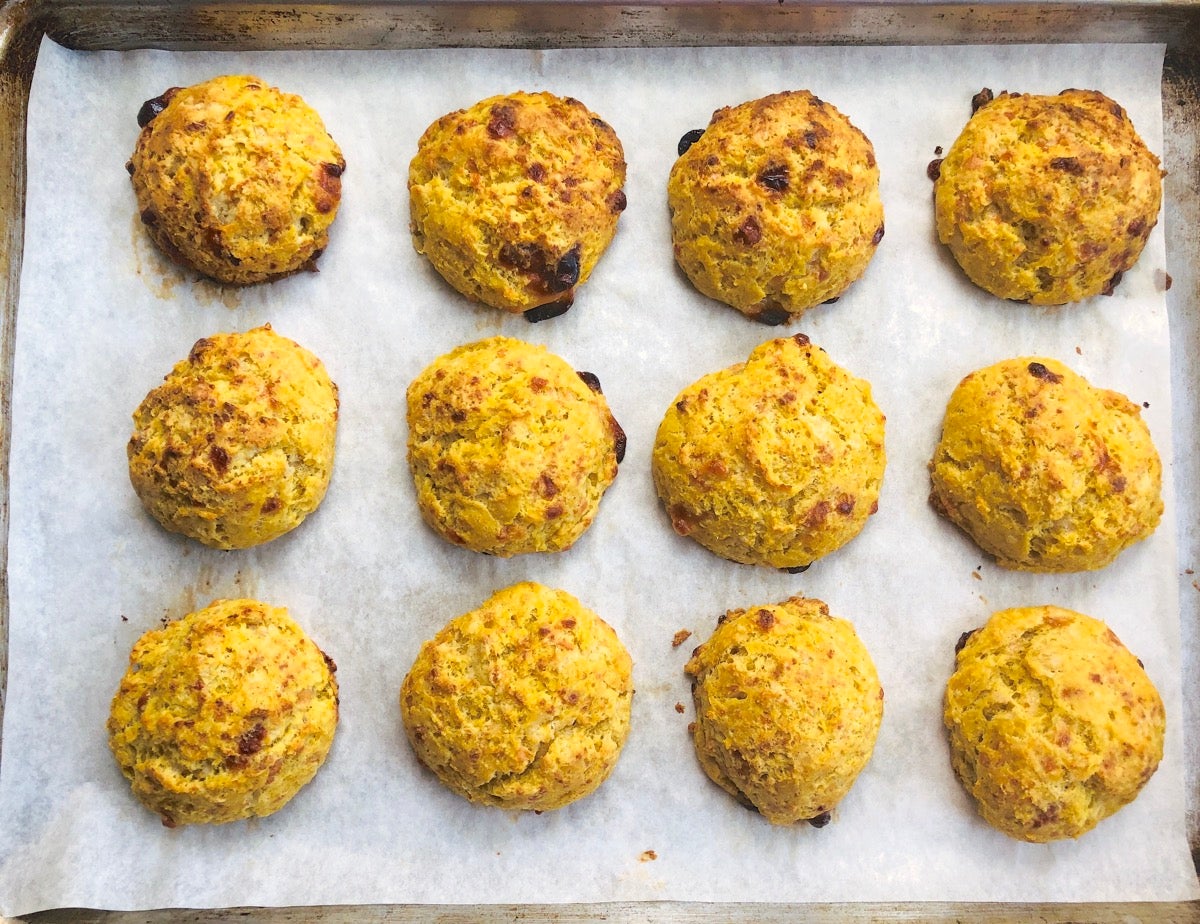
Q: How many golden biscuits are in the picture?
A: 12